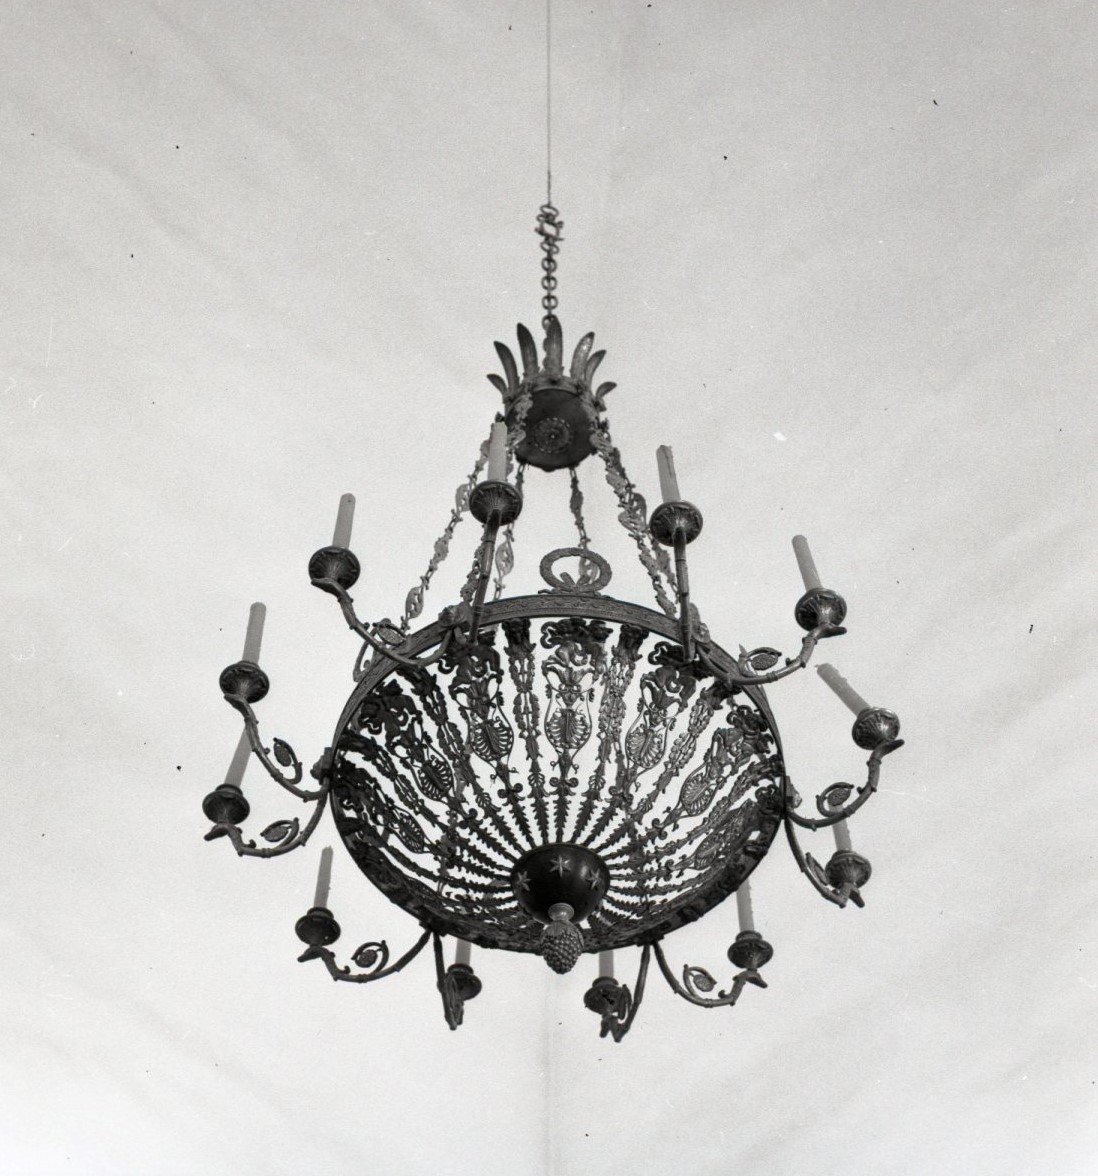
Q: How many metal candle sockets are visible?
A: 12